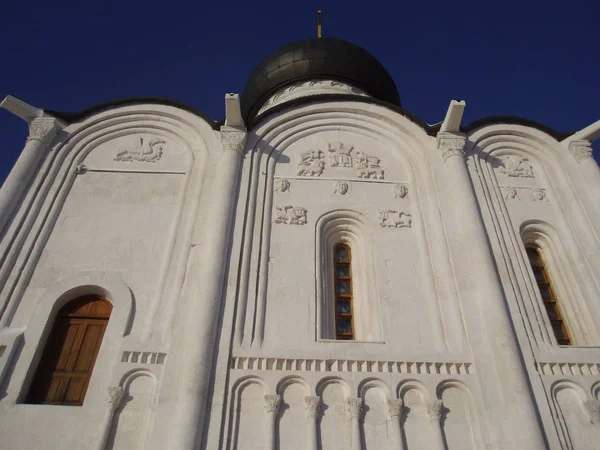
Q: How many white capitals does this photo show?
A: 11